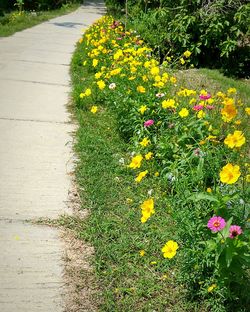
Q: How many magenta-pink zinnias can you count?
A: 6